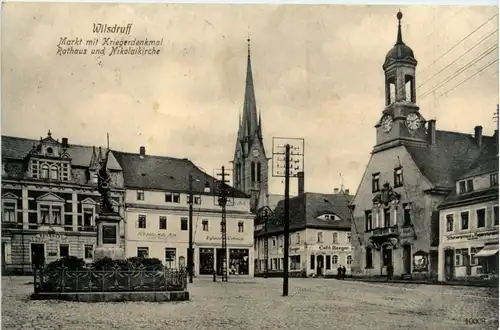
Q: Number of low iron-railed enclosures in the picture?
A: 1